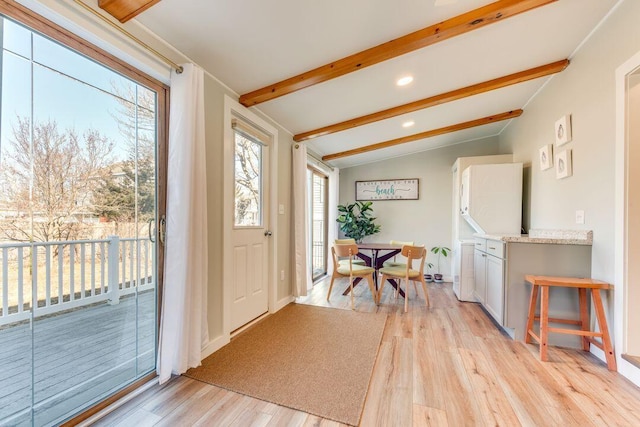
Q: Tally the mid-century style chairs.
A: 4